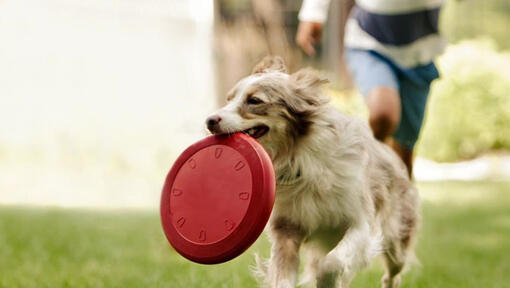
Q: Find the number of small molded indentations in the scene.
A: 8